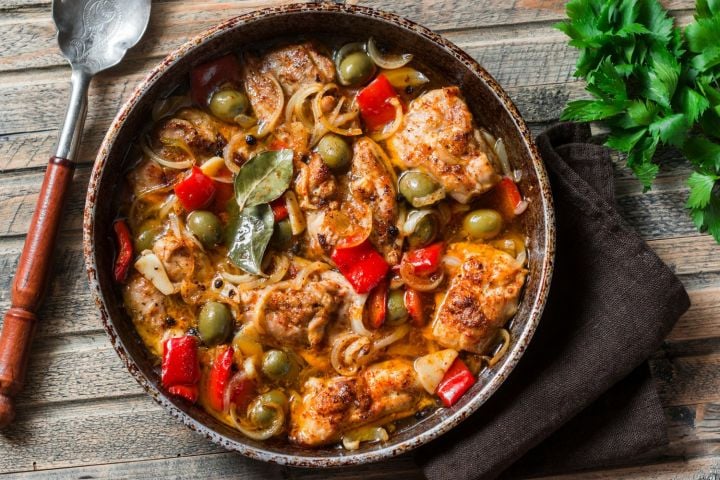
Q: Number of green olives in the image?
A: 13